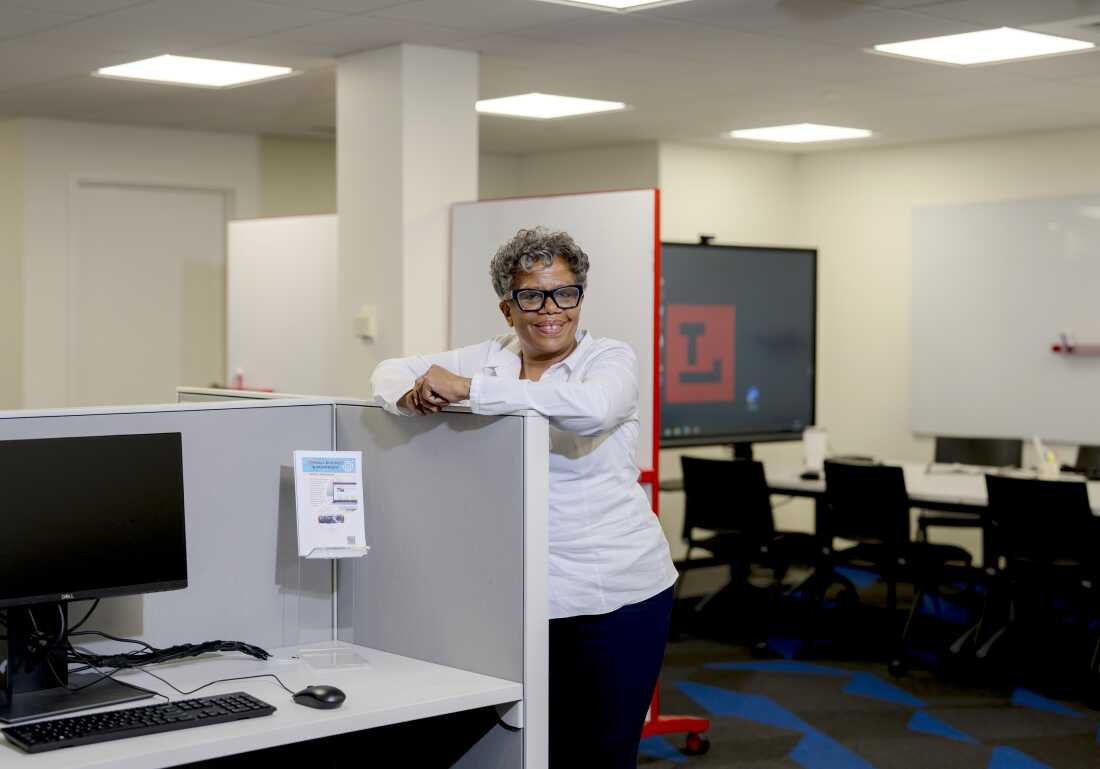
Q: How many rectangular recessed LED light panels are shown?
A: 5